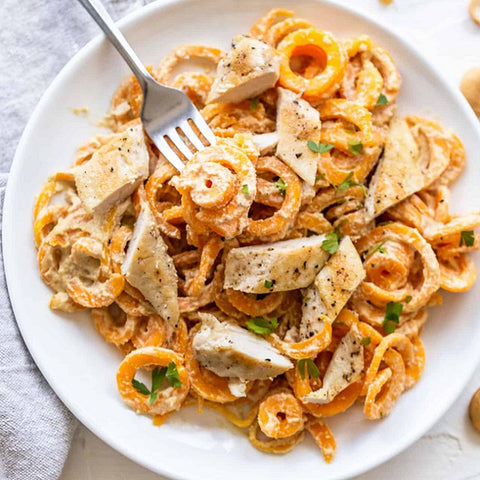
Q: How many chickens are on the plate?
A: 9